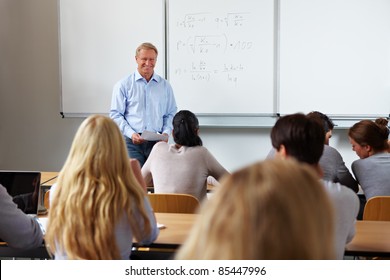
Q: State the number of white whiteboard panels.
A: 3